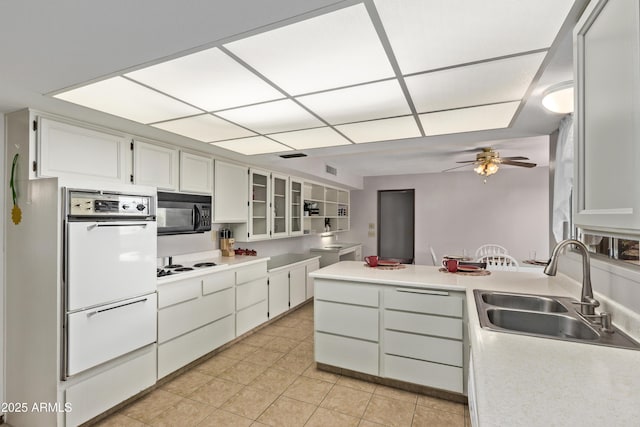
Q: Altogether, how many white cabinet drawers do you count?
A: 15